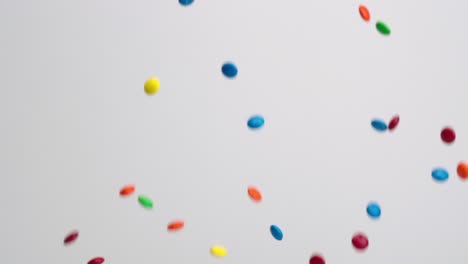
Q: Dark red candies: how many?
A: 6